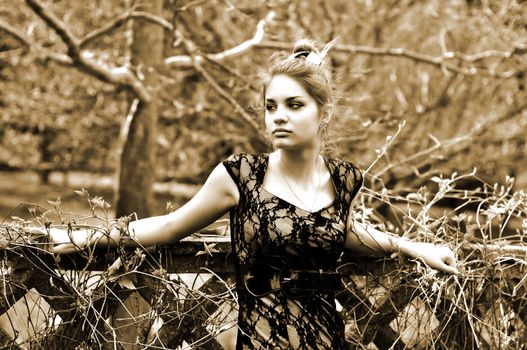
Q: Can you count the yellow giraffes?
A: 0